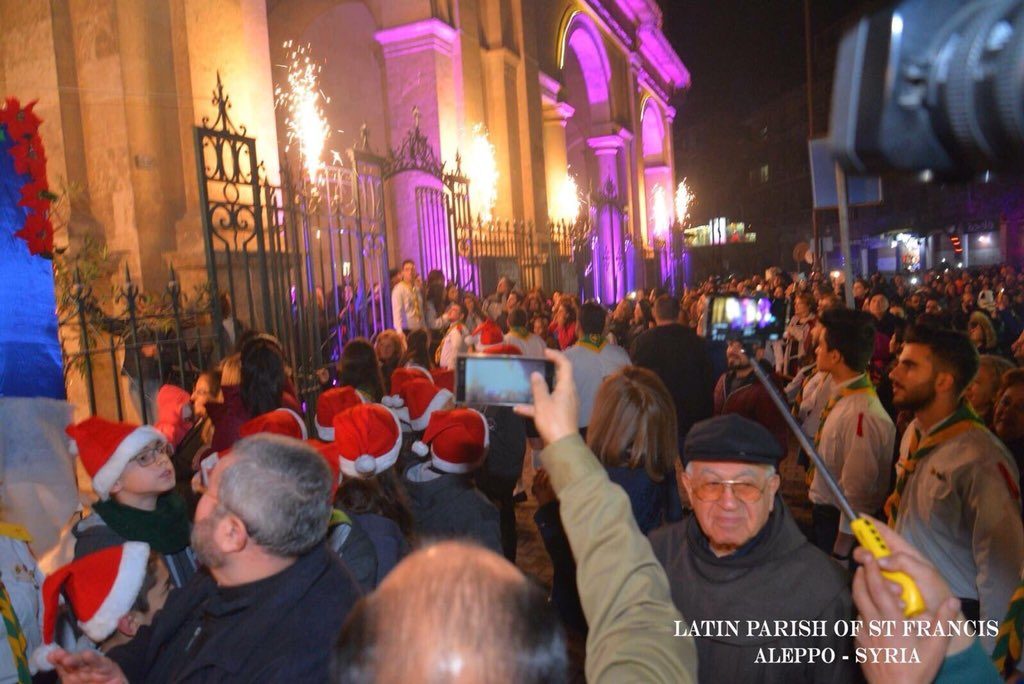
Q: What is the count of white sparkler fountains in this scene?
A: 5